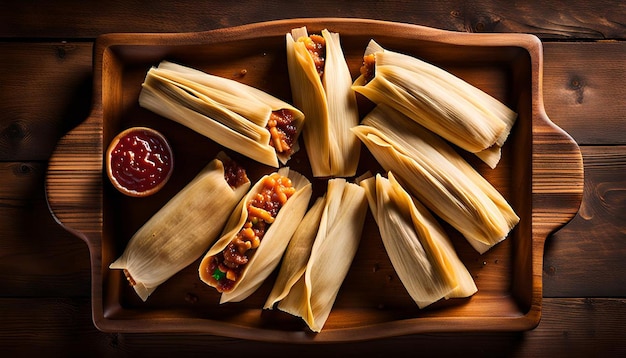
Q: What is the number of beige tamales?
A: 8